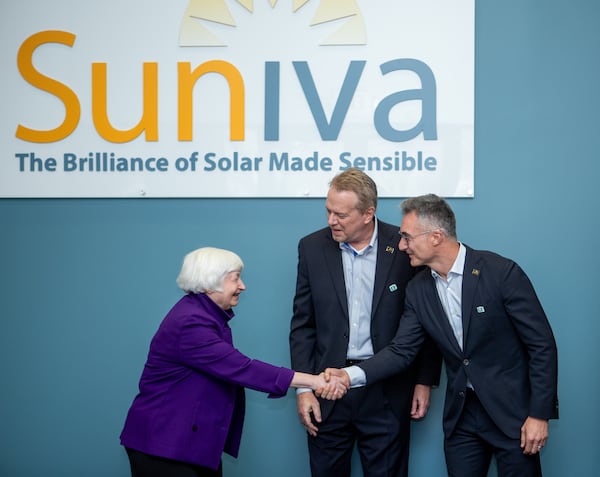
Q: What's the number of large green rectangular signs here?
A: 0